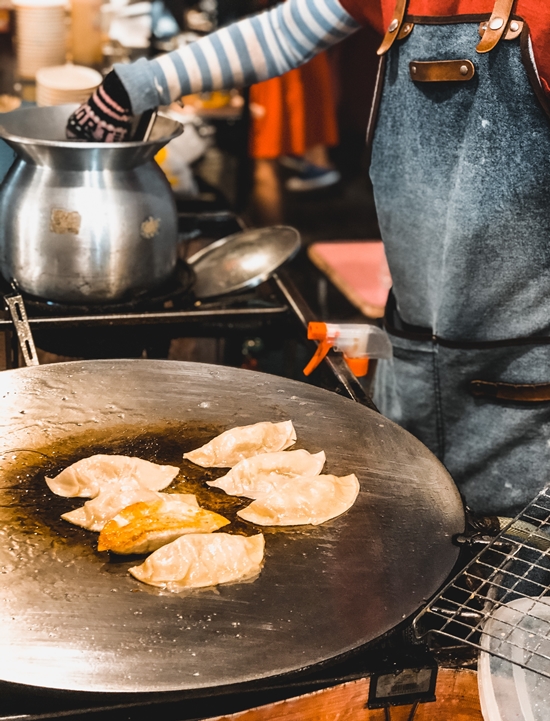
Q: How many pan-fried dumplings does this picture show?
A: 7